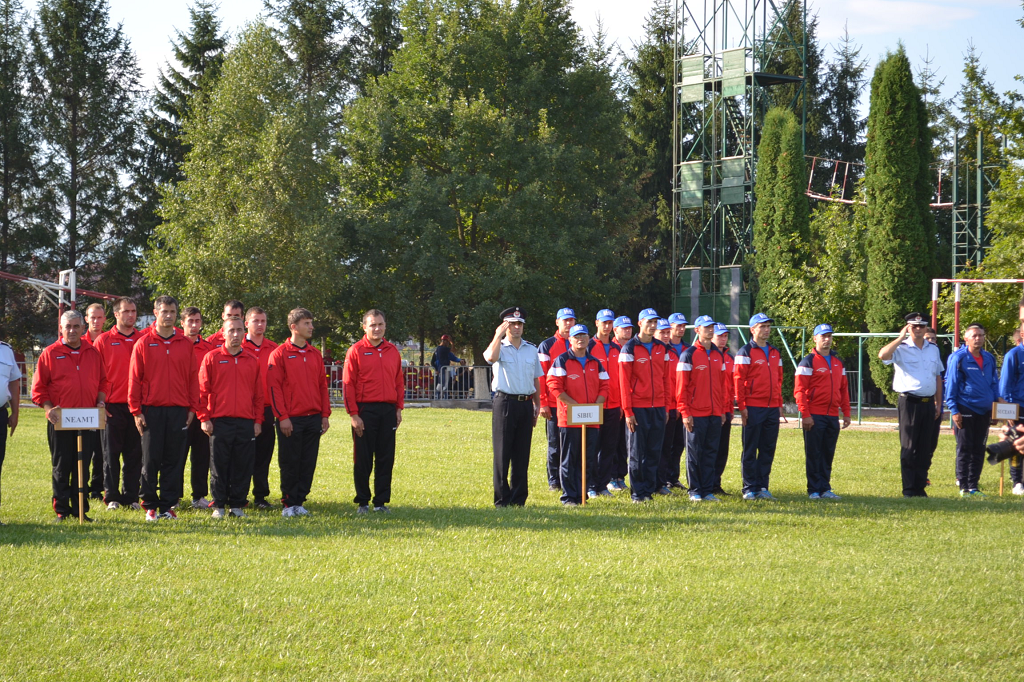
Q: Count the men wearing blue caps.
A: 11